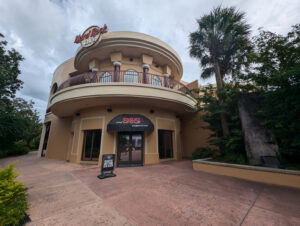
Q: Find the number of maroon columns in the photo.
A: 4